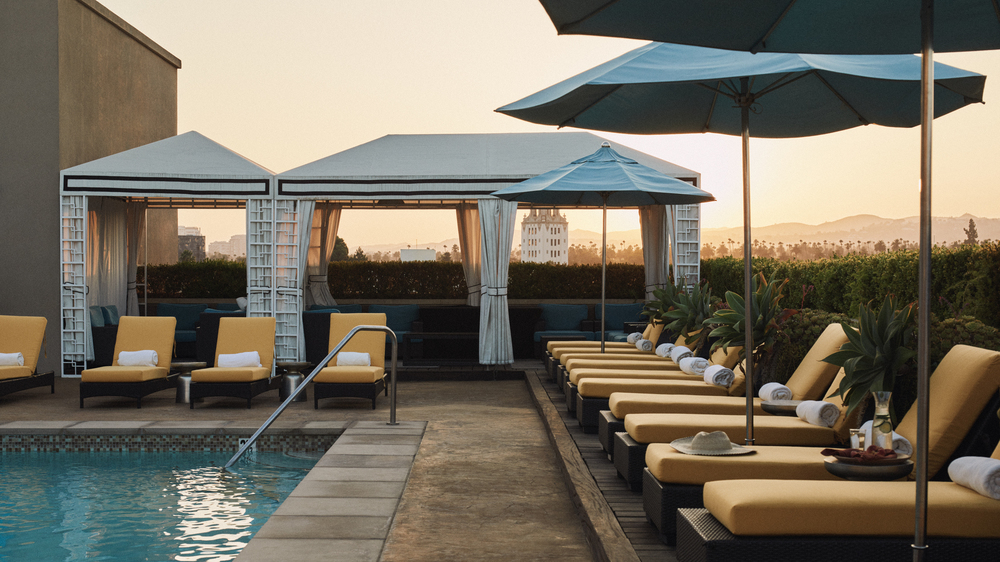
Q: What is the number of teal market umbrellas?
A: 3